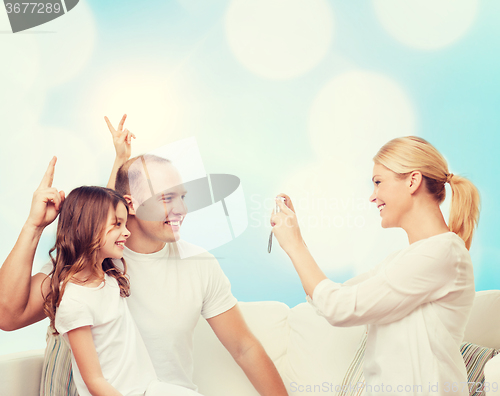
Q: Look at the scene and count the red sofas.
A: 0